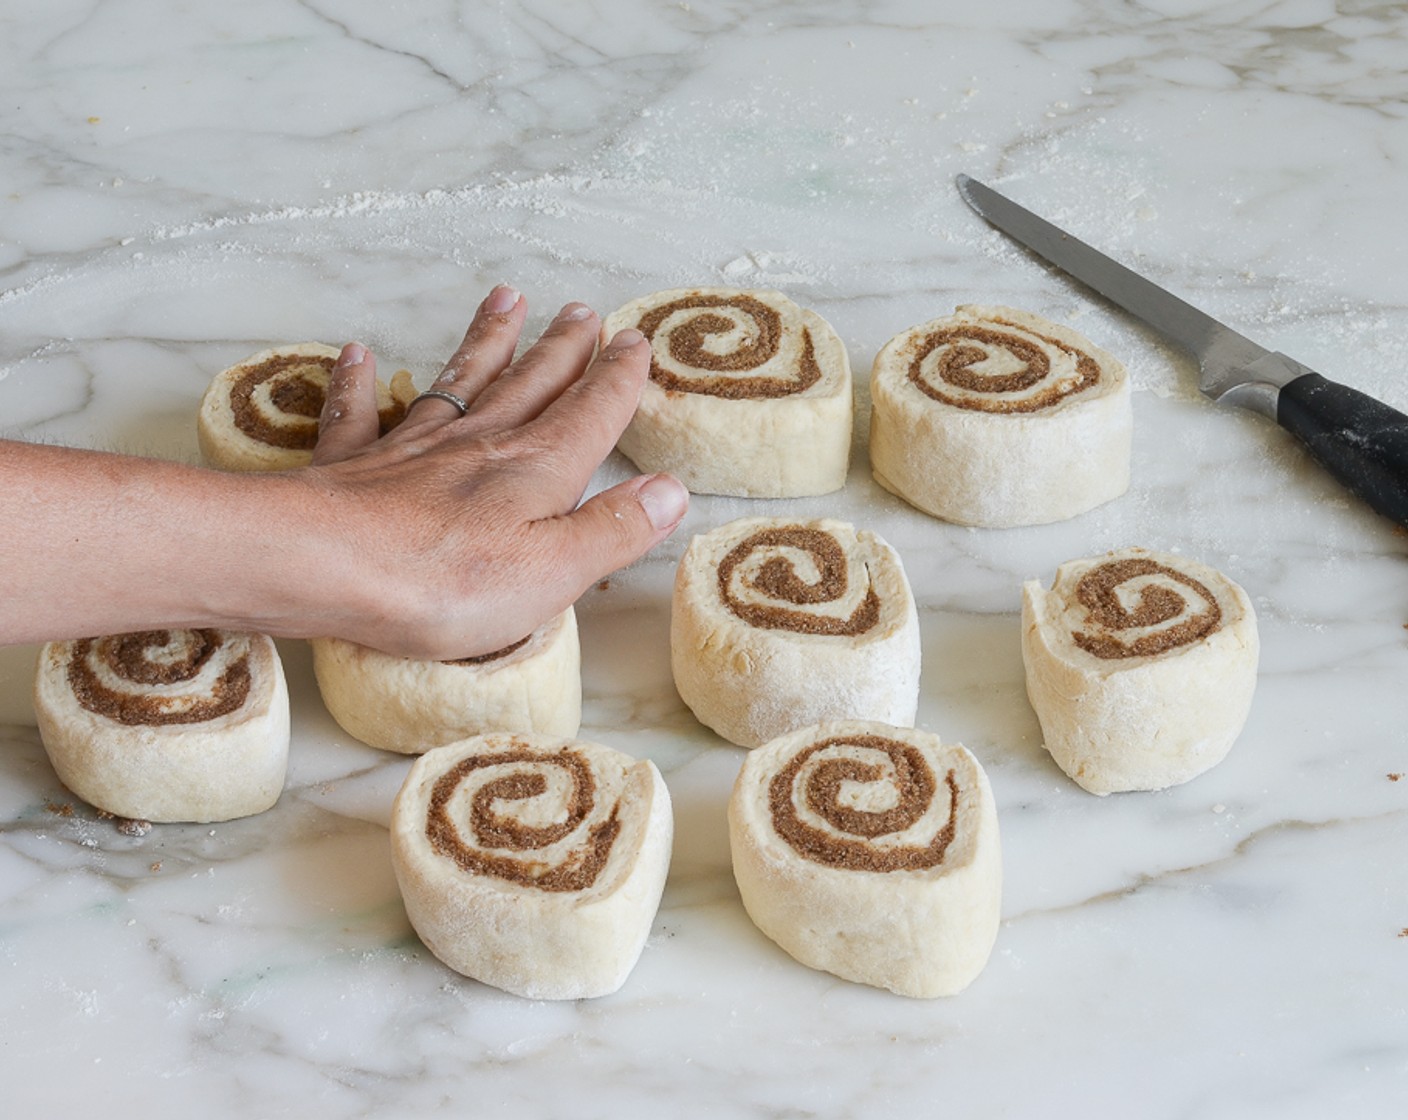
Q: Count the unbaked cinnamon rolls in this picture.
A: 9